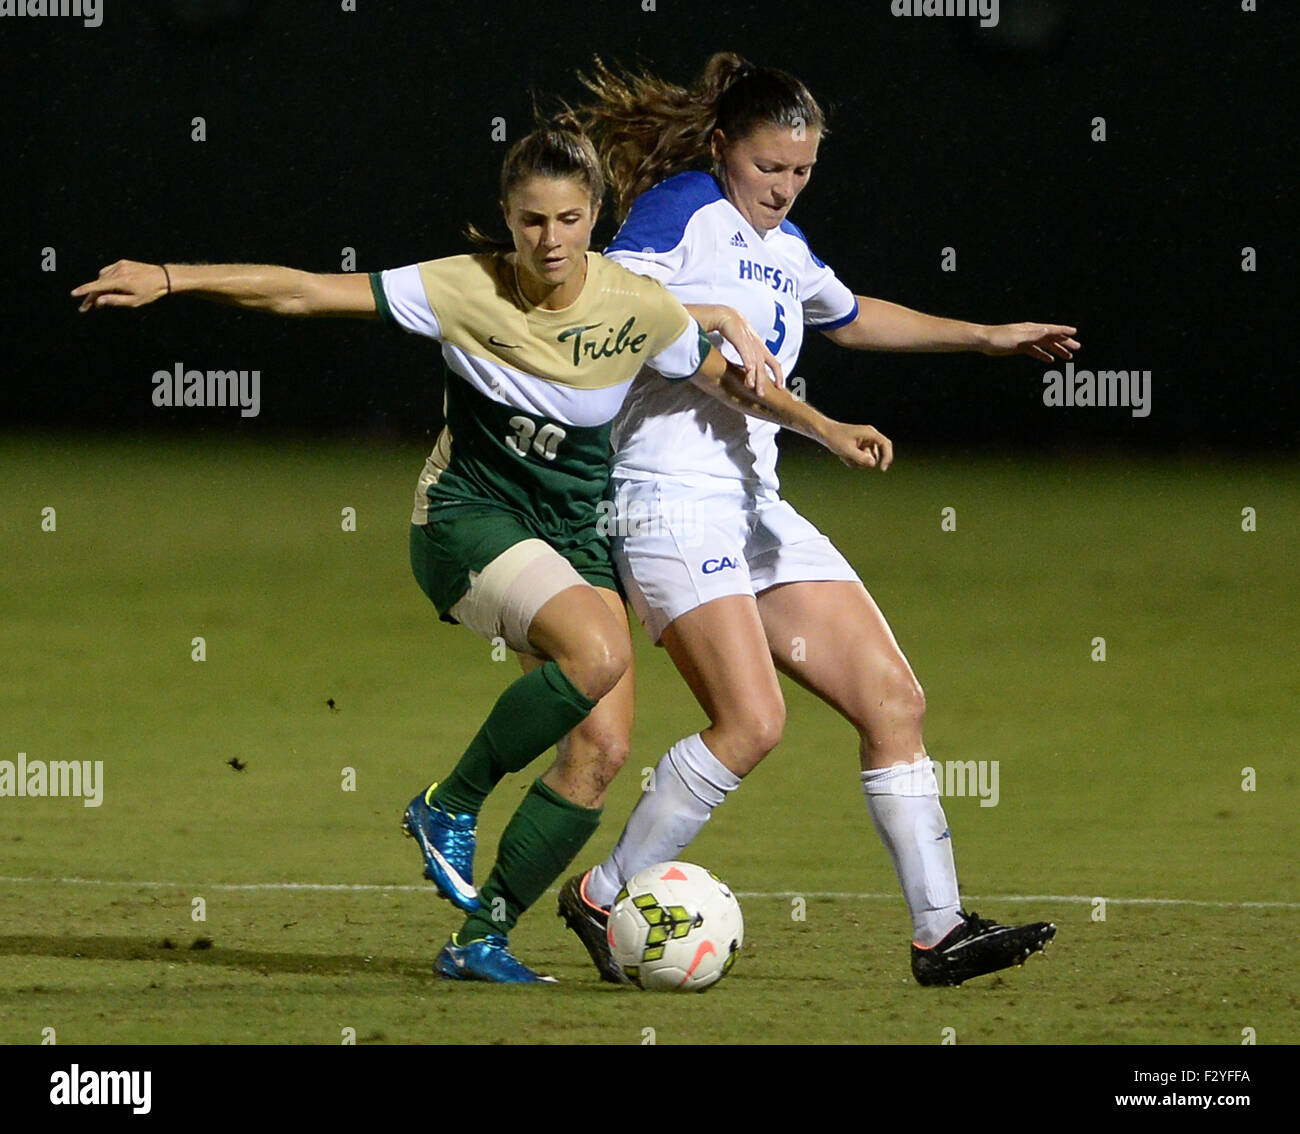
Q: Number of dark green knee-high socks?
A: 2